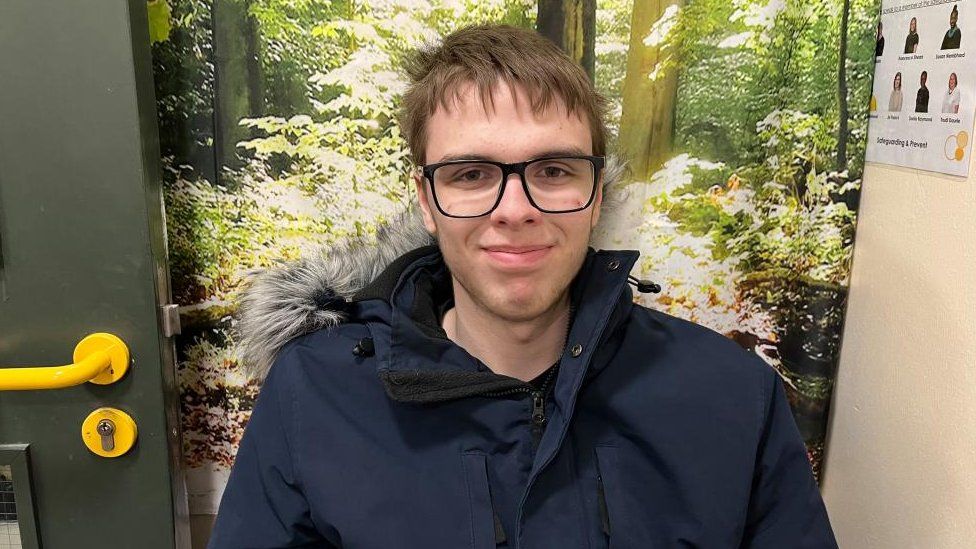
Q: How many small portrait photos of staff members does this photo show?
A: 7